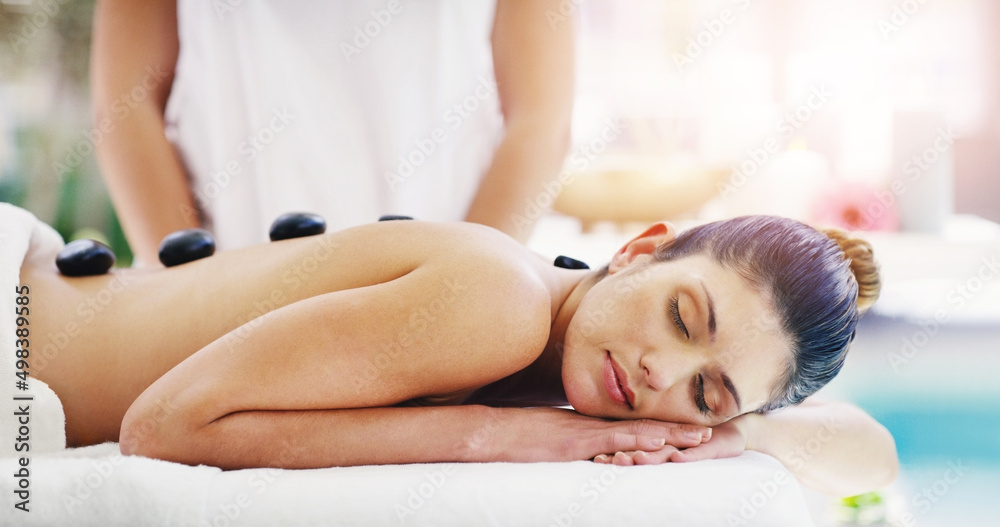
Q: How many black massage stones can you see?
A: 5